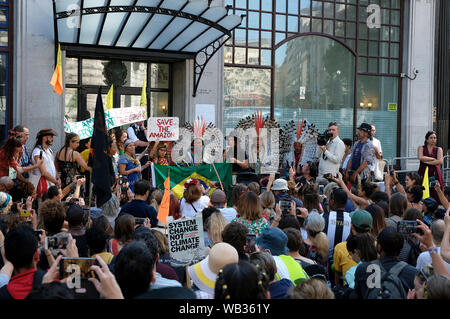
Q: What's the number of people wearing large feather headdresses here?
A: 3